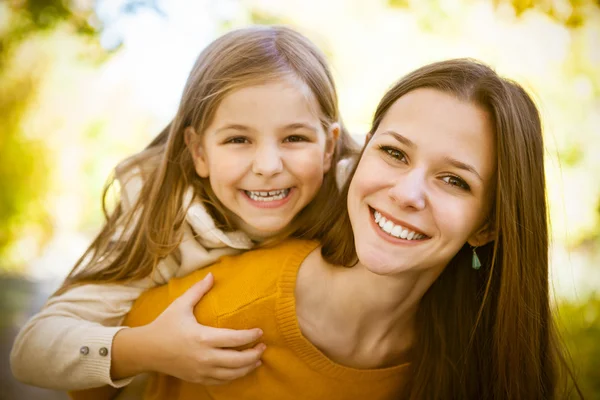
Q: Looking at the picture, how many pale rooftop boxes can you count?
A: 0